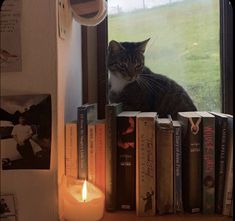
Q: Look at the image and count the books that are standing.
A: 13